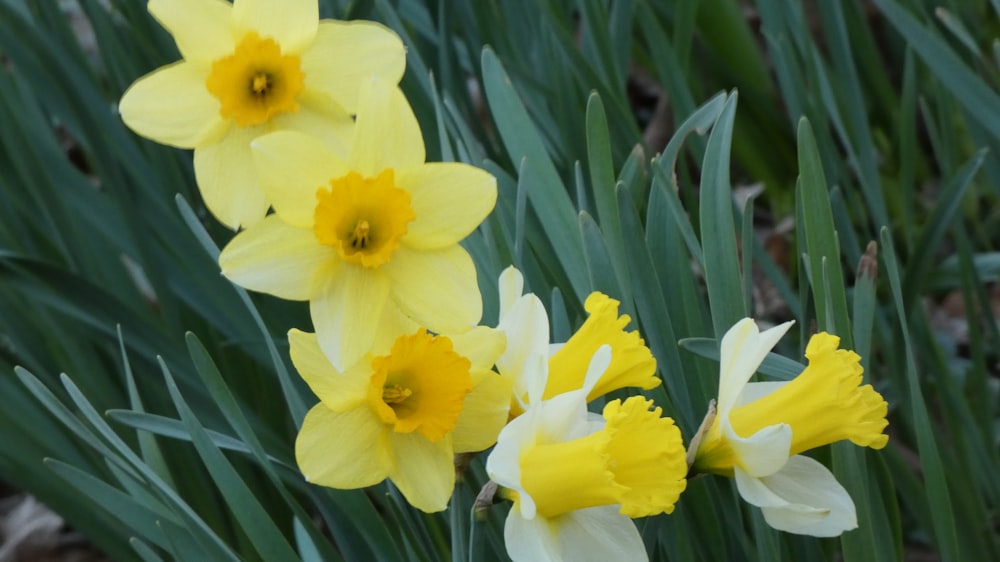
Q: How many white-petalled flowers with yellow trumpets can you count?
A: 3